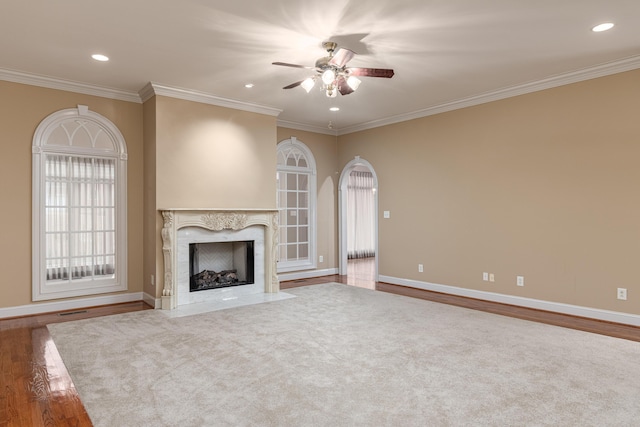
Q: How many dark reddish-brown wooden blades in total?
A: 5